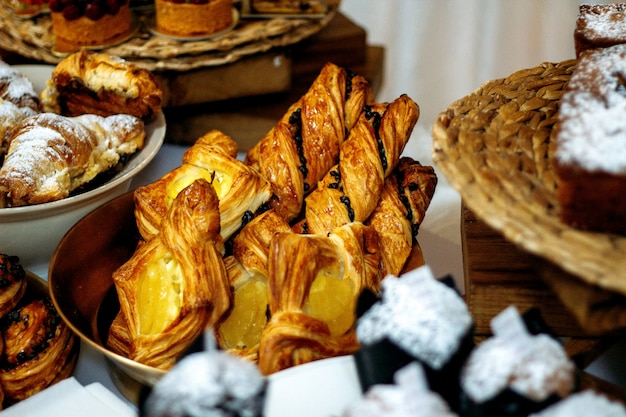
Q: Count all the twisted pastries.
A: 3